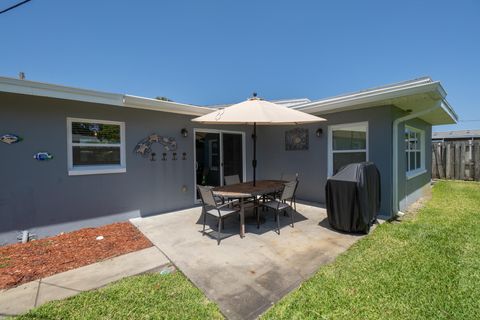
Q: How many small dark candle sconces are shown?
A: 4